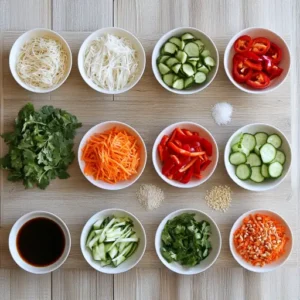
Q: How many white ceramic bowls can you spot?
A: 11